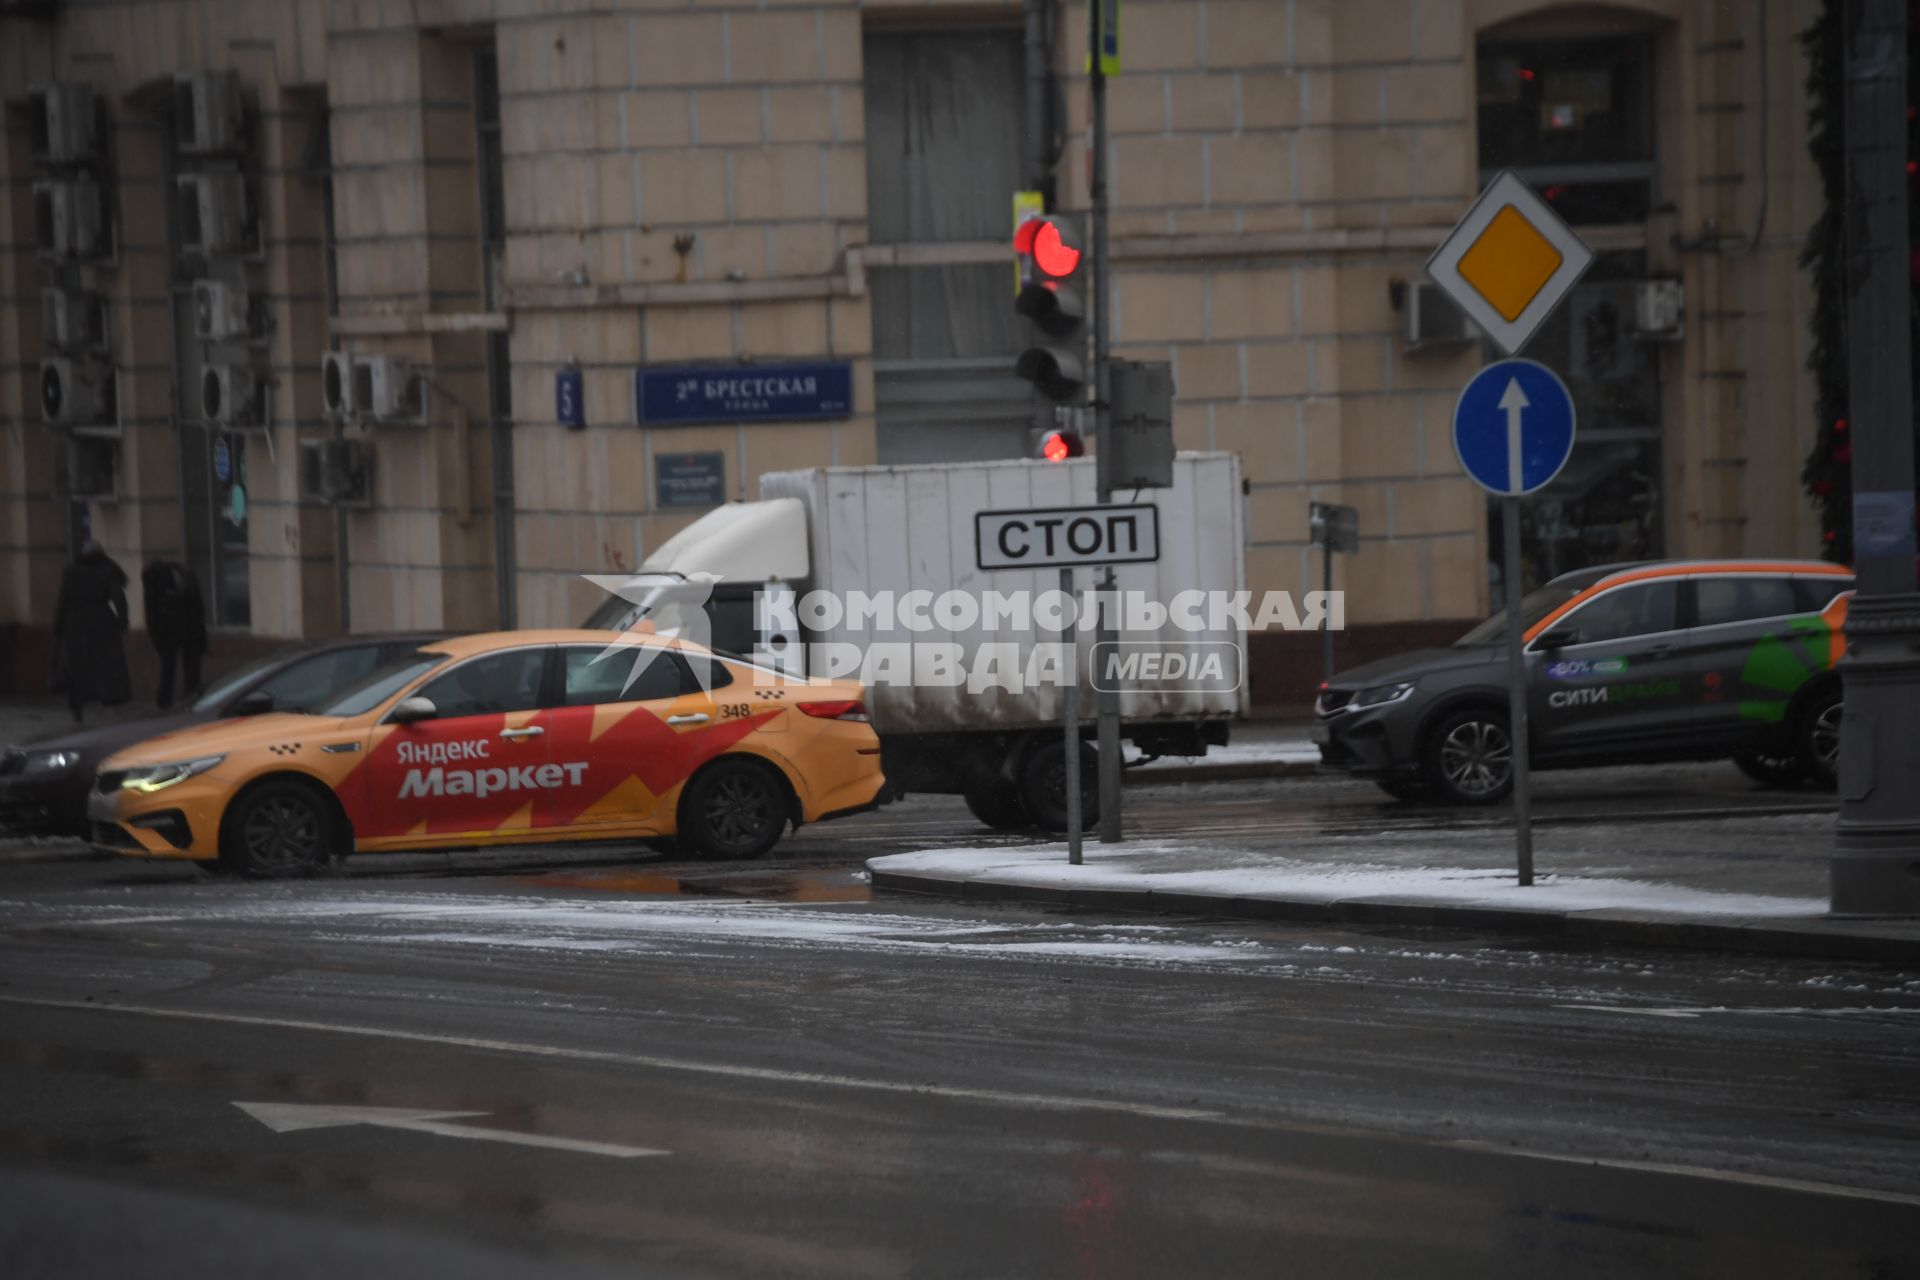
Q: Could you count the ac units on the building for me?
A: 14